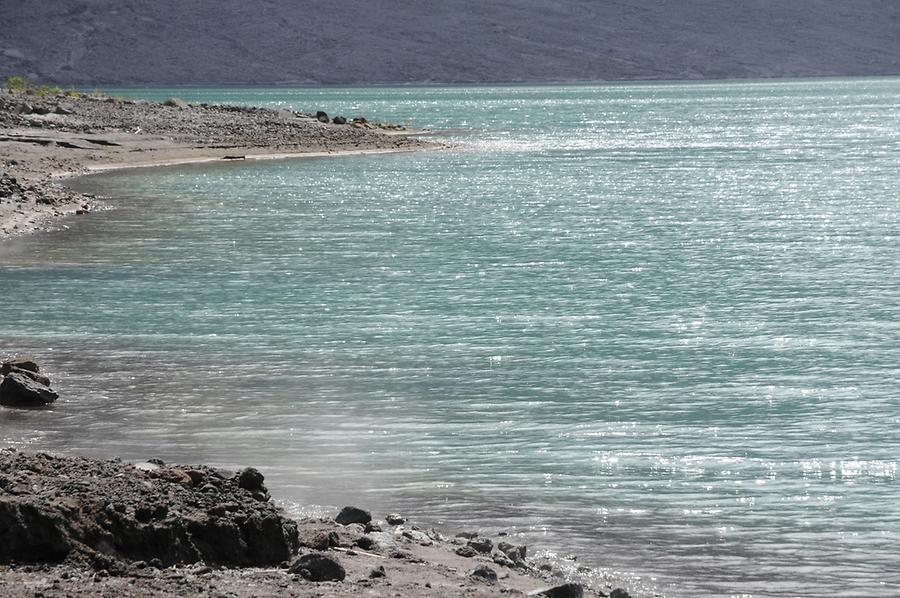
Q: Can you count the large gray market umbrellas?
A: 0